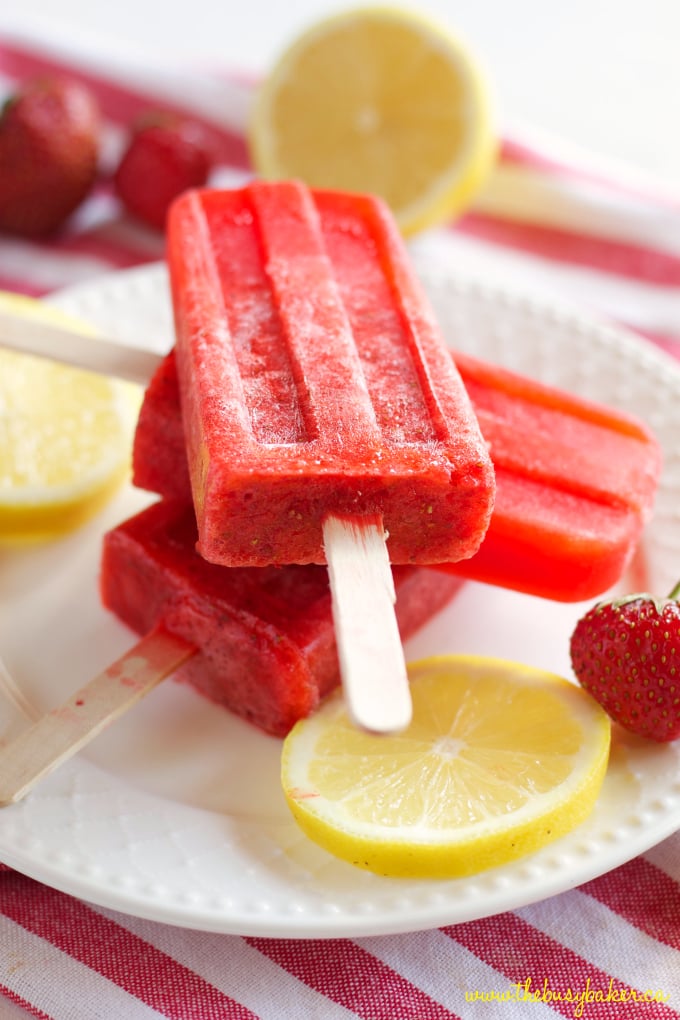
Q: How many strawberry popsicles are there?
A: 3